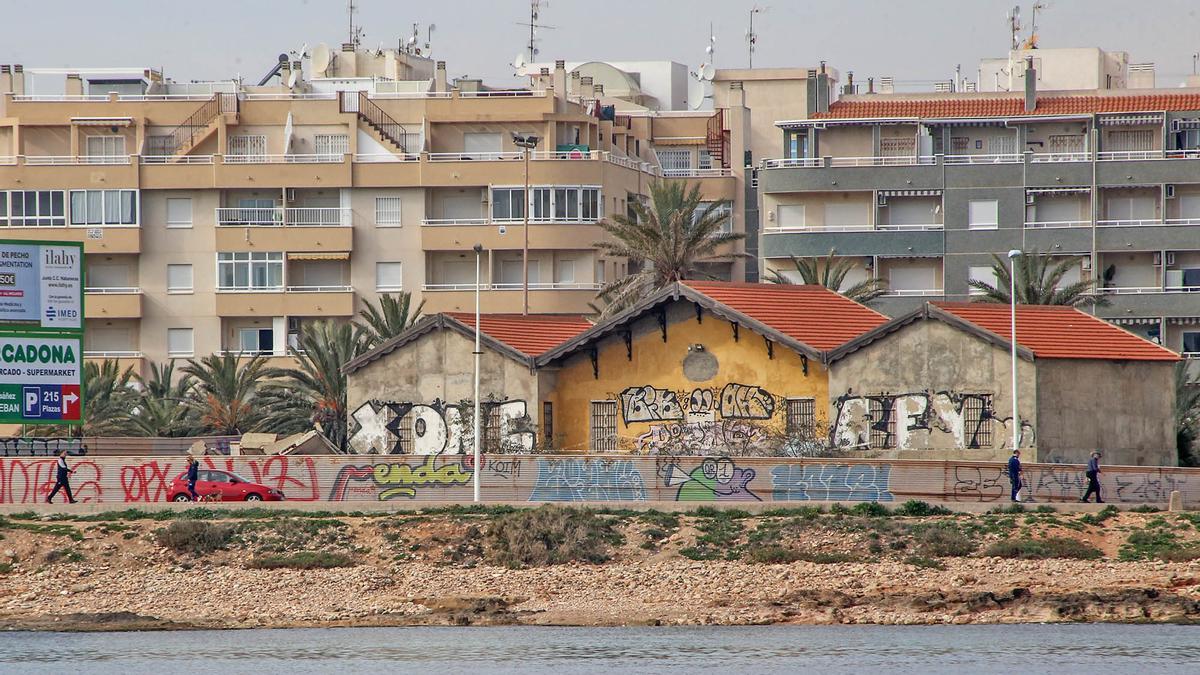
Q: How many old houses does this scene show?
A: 3